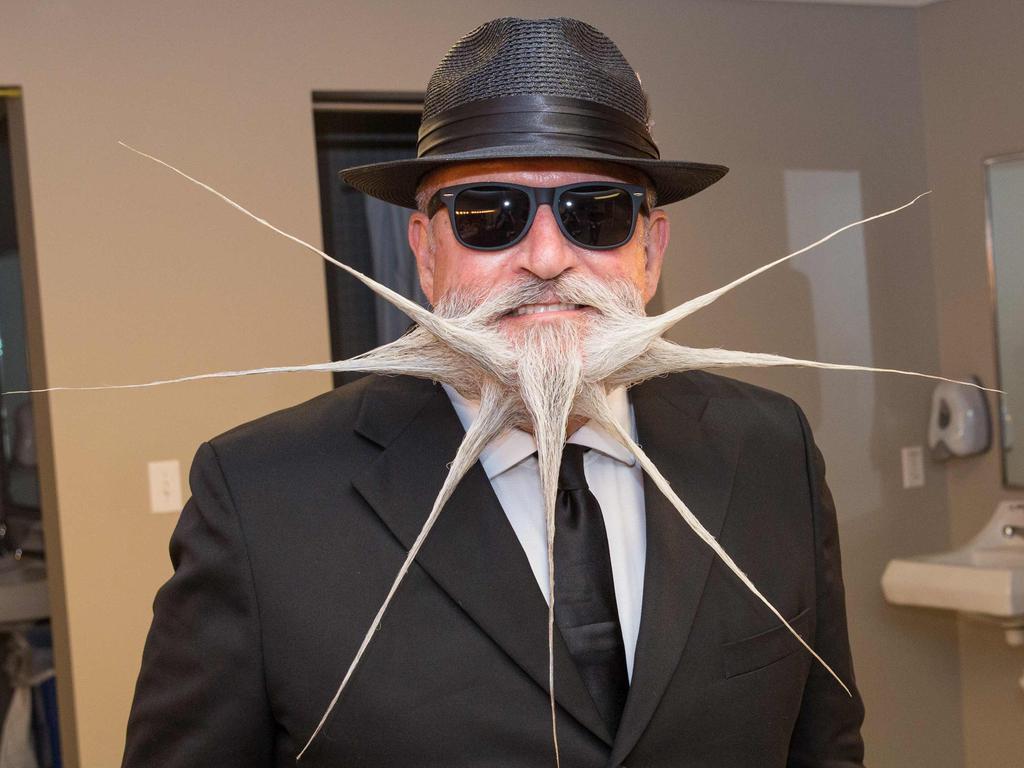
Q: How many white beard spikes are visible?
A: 7